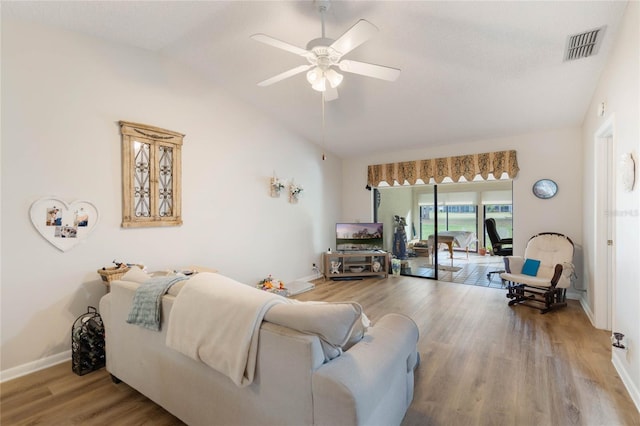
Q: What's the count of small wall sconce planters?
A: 2